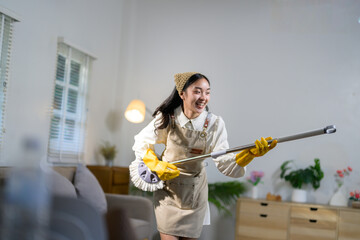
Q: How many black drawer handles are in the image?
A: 4